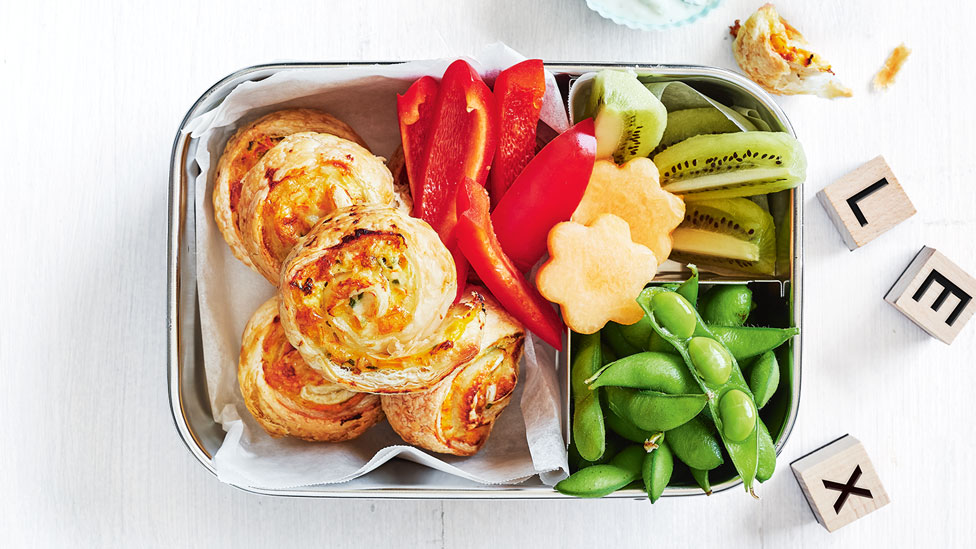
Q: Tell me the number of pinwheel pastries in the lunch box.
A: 5